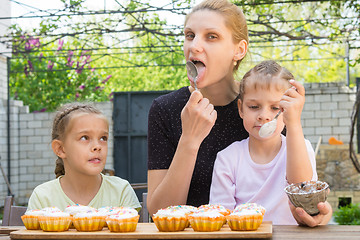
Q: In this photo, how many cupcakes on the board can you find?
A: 12